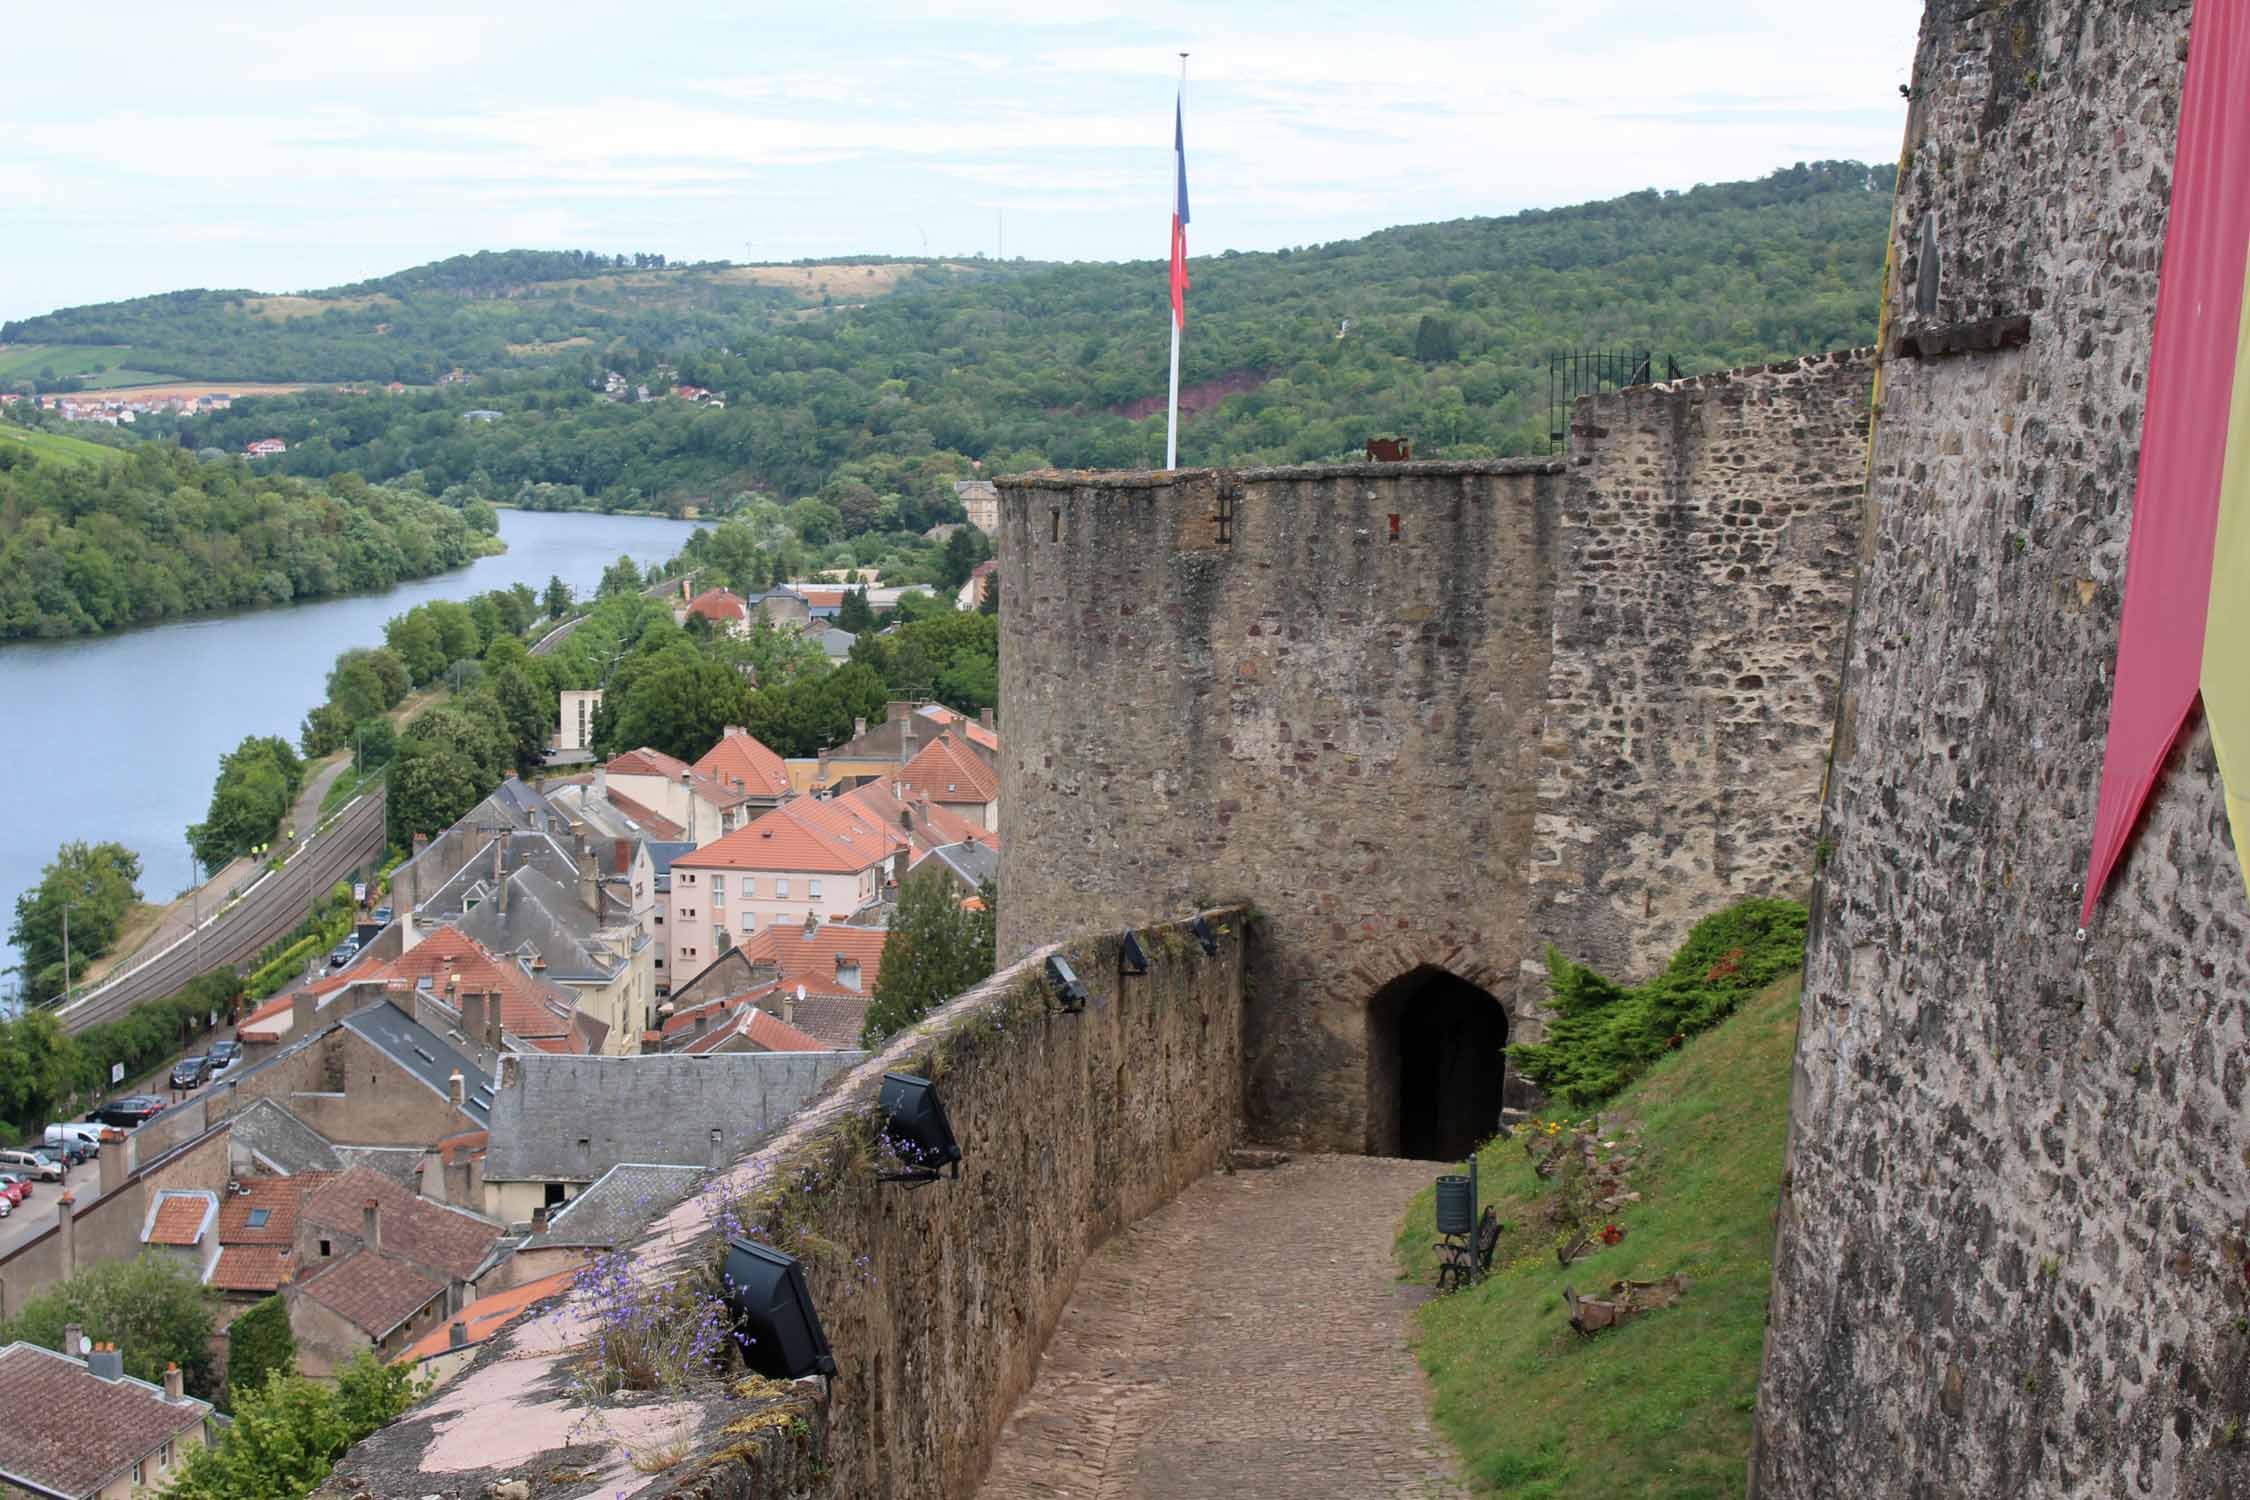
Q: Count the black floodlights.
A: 5